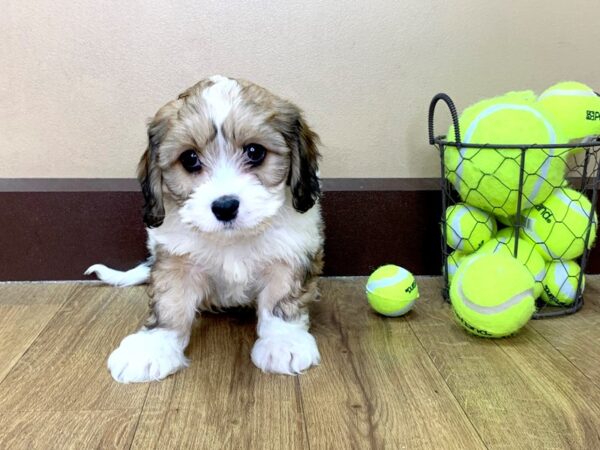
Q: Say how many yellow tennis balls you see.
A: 9